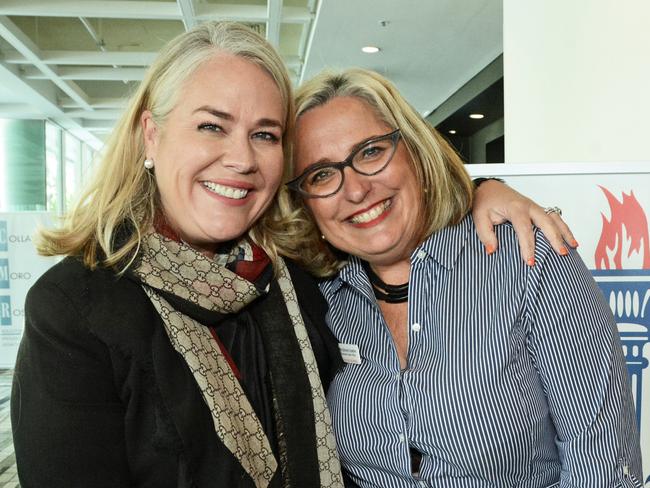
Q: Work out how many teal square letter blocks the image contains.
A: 3